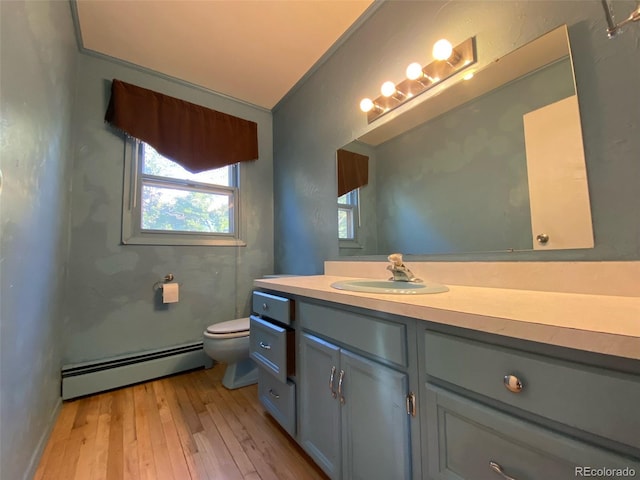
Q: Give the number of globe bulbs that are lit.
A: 4